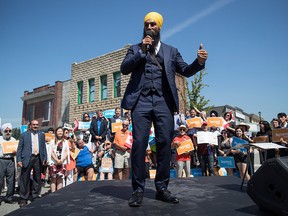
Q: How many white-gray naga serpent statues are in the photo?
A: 0